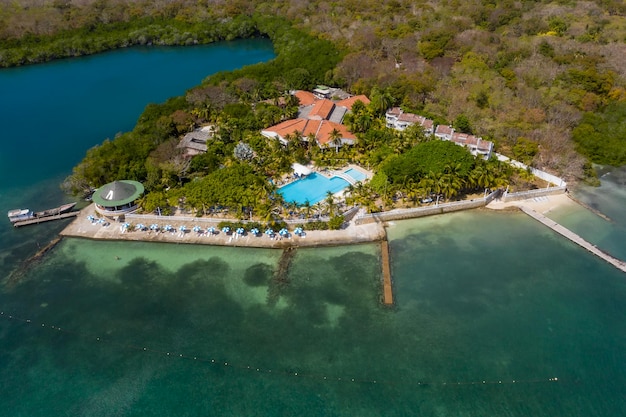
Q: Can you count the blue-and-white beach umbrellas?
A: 15